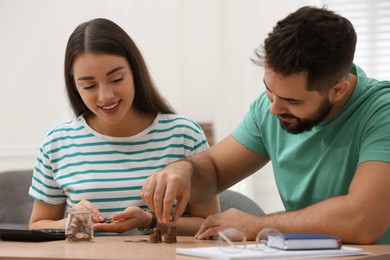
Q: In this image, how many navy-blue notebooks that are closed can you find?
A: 1